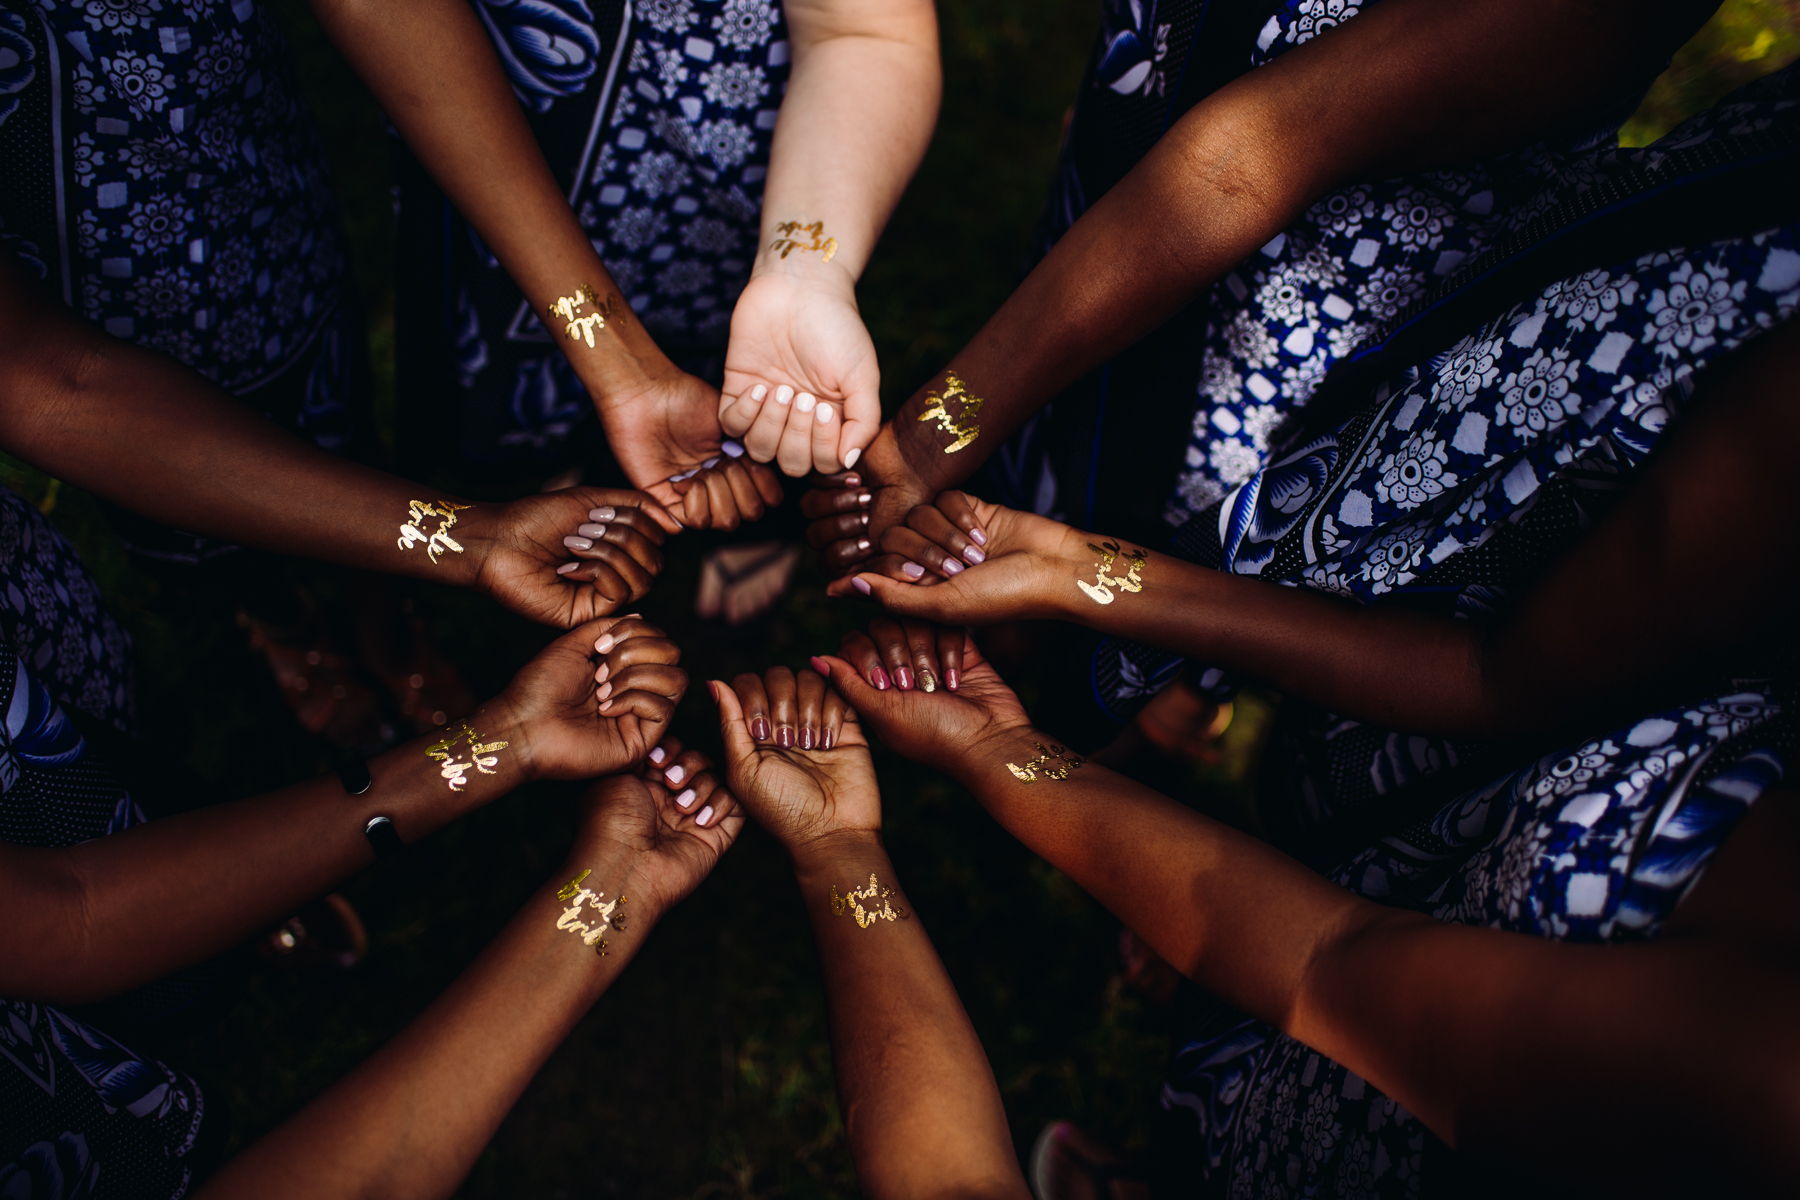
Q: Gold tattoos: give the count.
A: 9